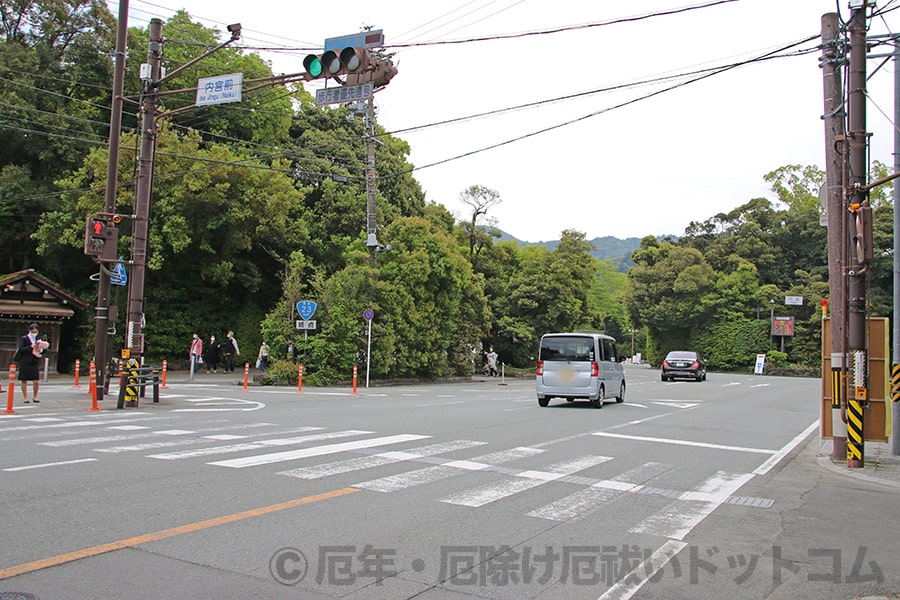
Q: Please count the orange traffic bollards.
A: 9